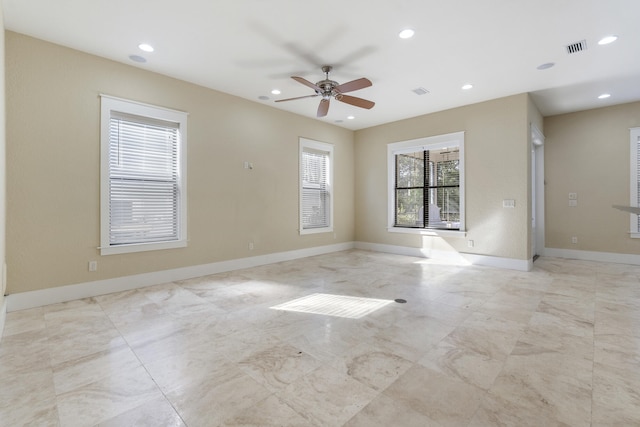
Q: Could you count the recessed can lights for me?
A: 7